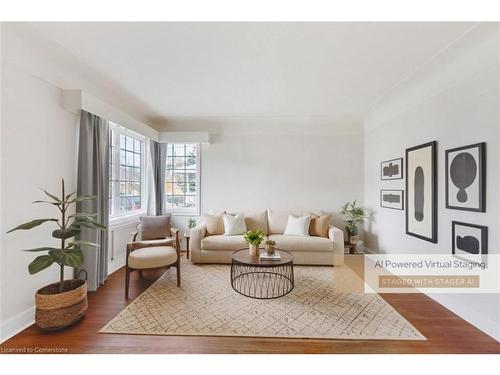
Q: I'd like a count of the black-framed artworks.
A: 5